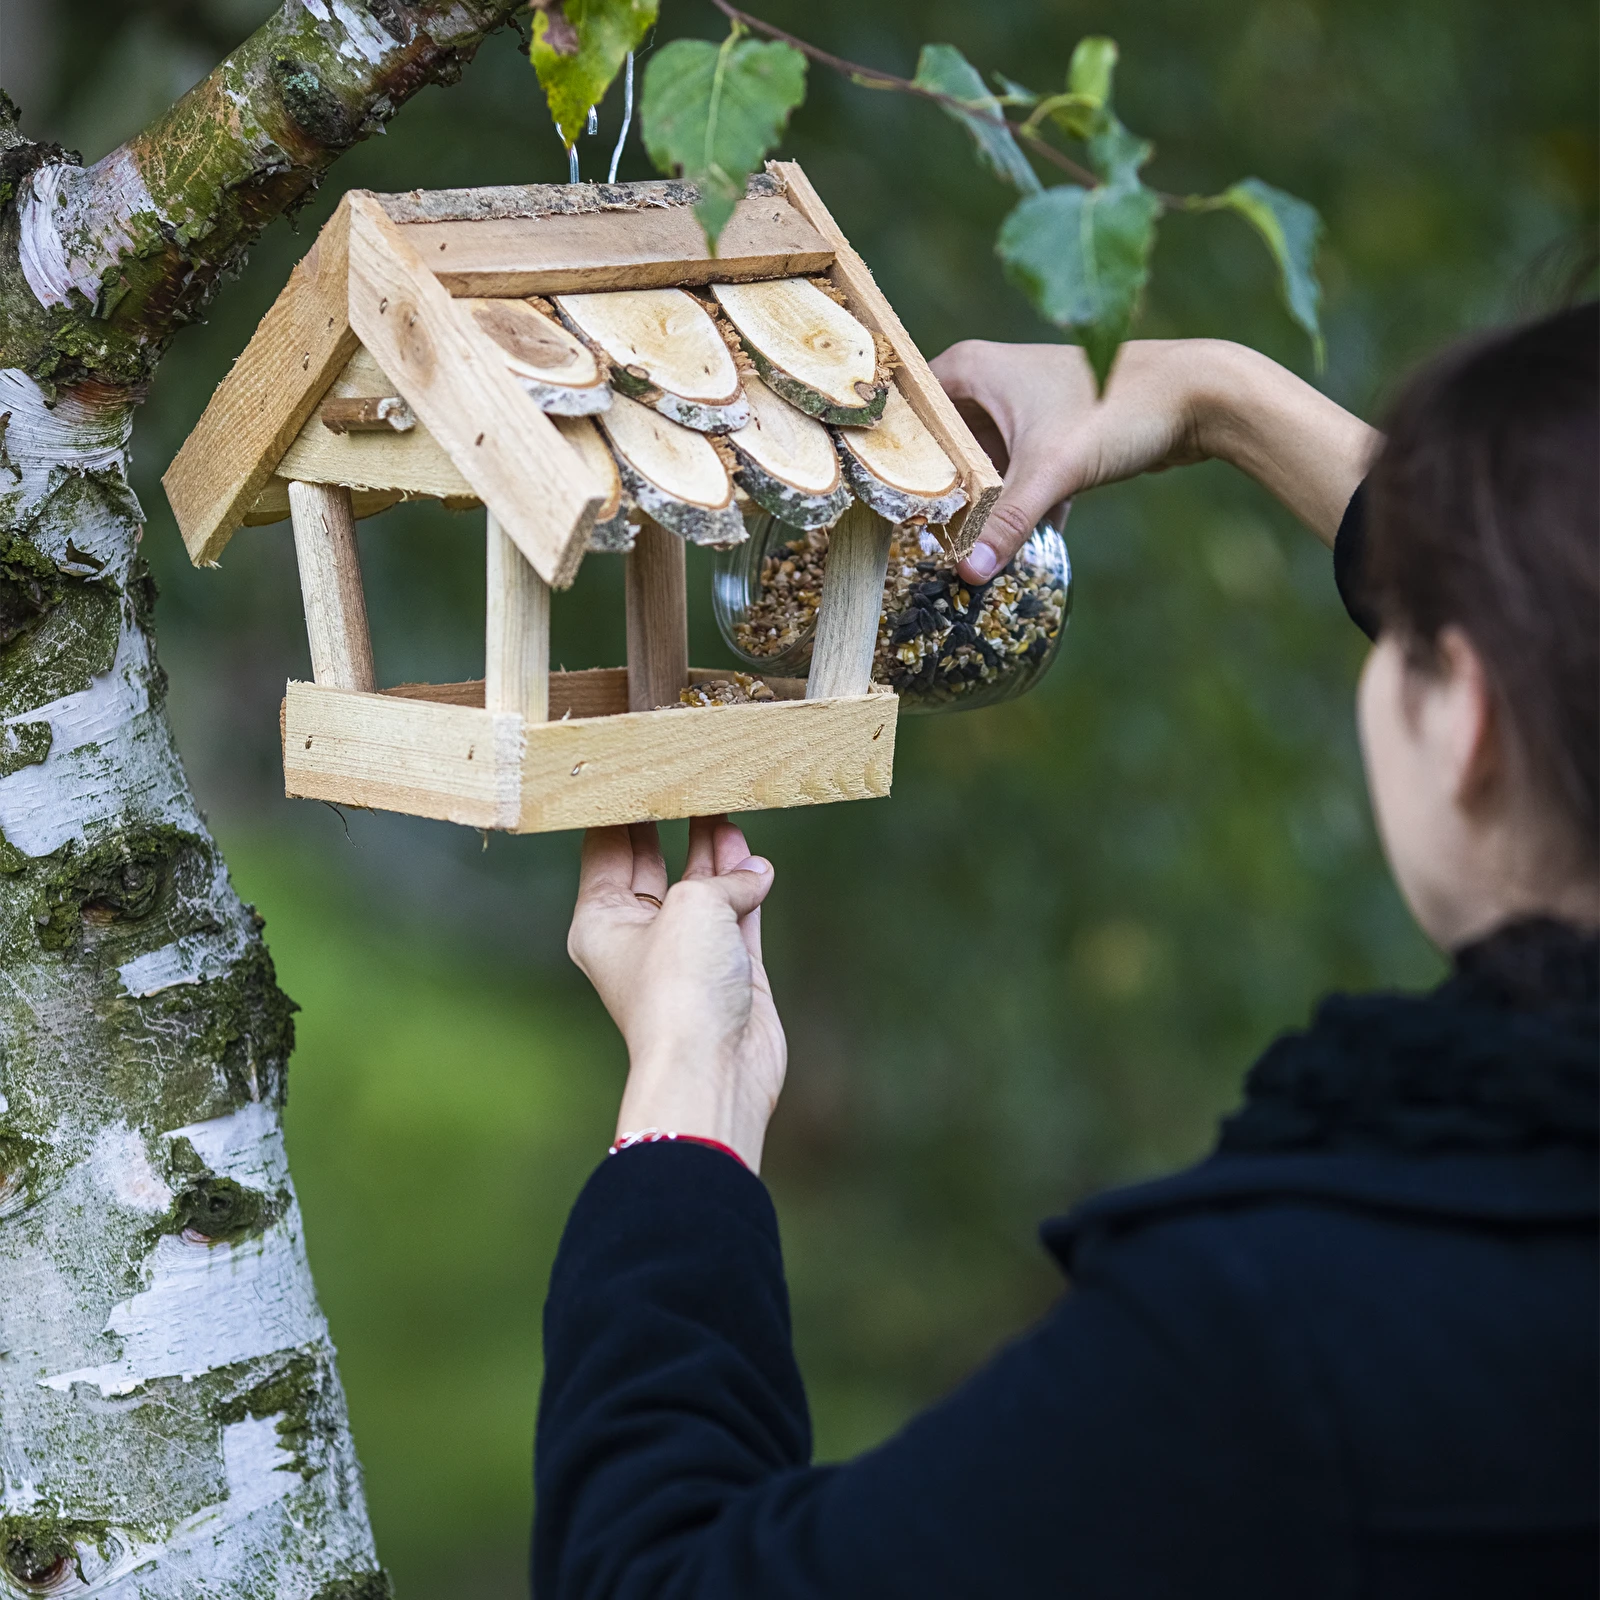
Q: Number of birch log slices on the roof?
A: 7